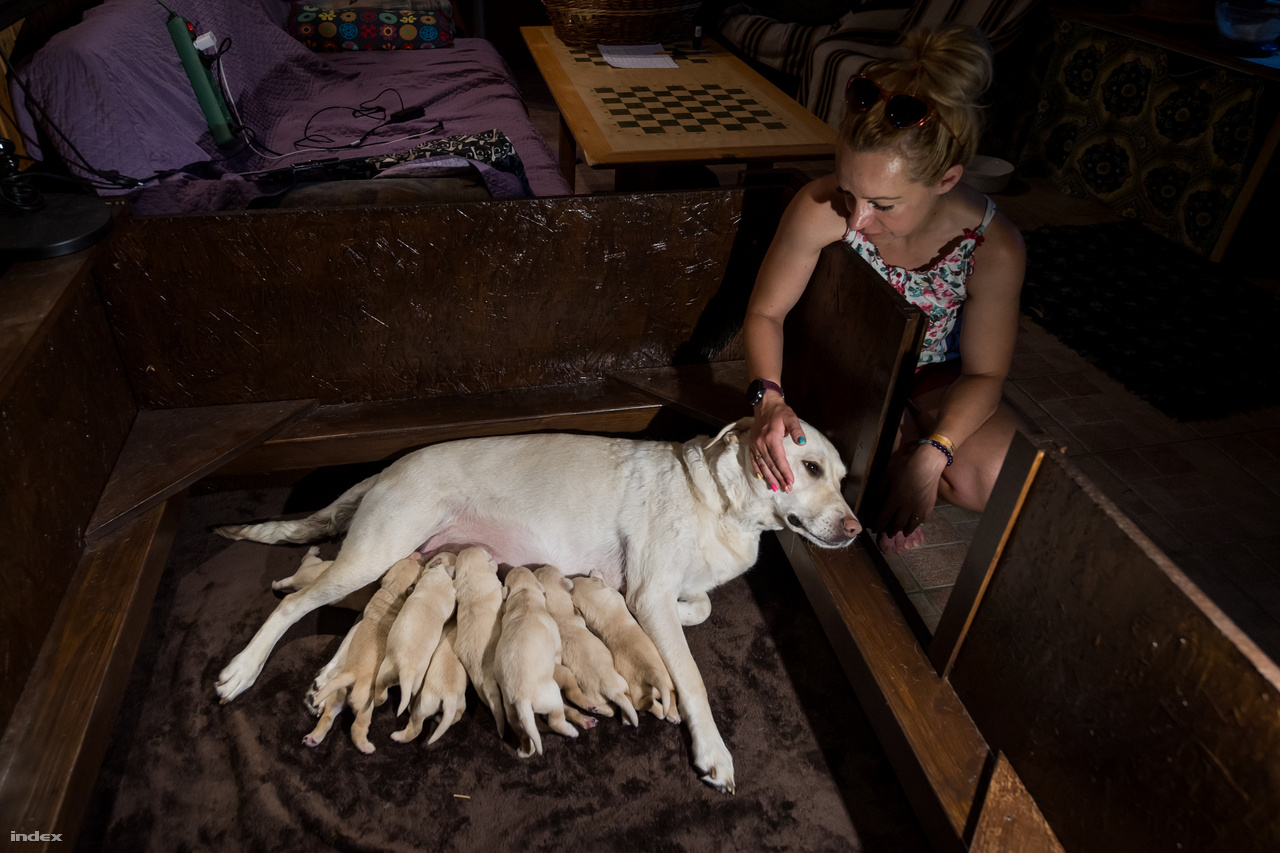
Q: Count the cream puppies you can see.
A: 8